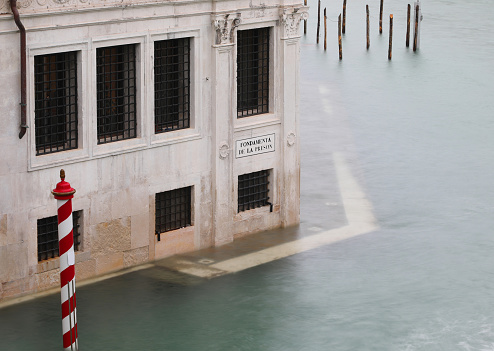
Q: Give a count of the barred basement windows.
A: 3